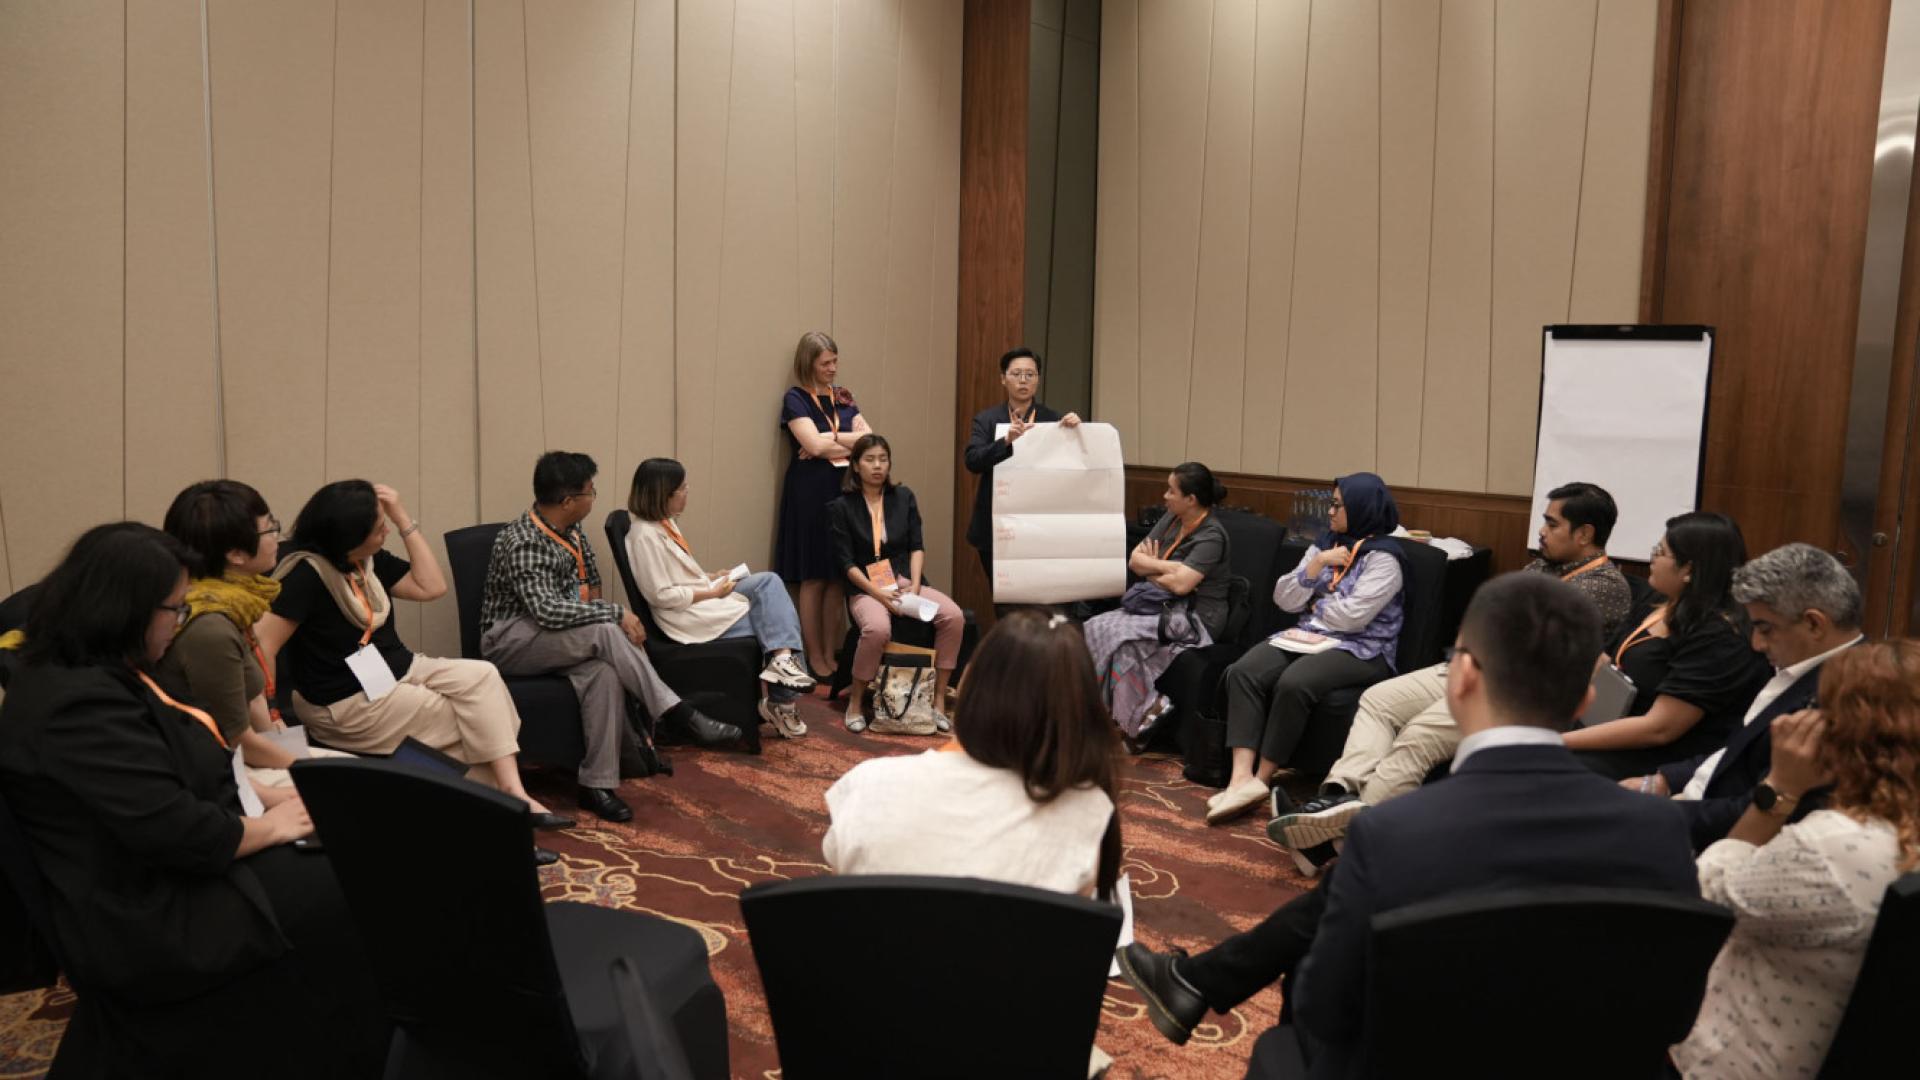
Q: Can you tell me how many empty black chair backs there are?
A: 1